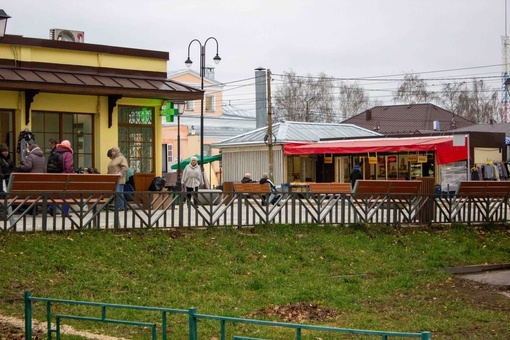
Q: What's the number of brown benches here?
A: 5